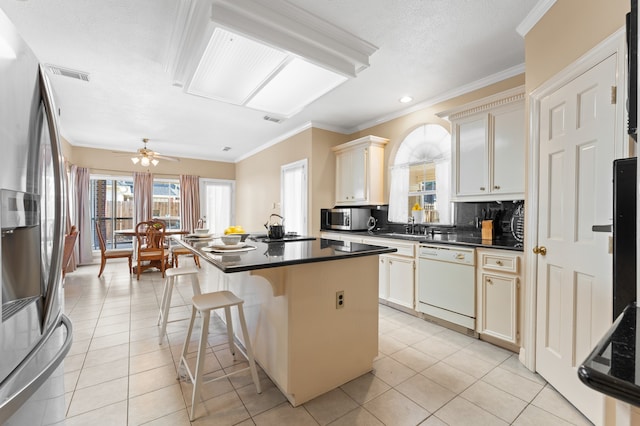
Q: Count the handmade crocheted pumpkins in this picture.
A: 0